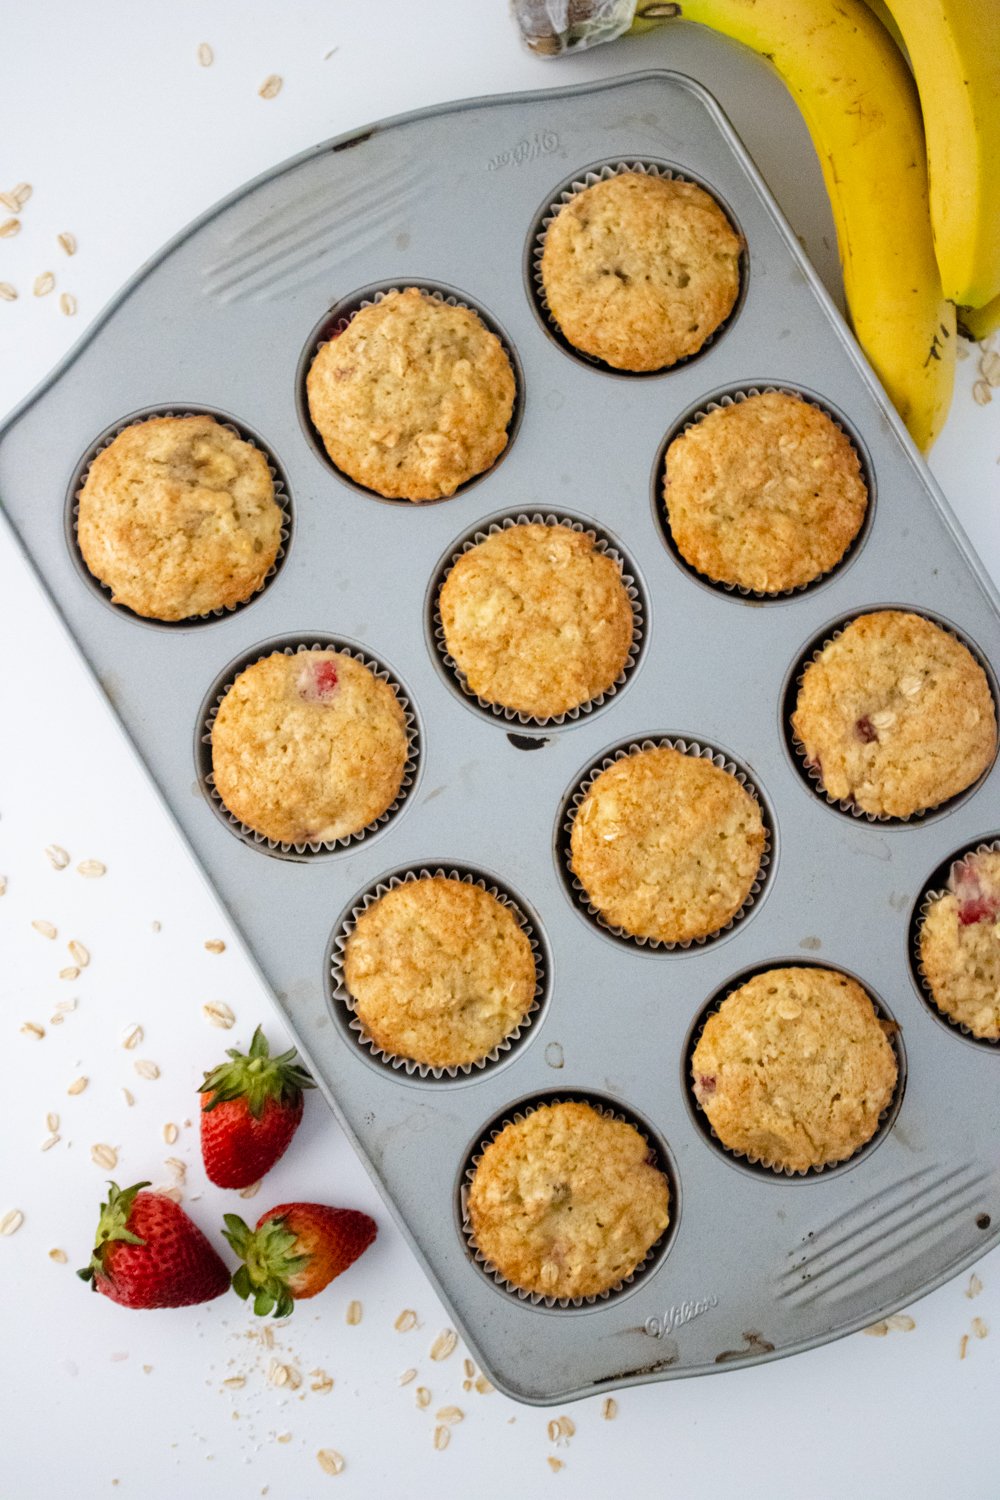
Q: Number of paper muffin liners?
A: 12